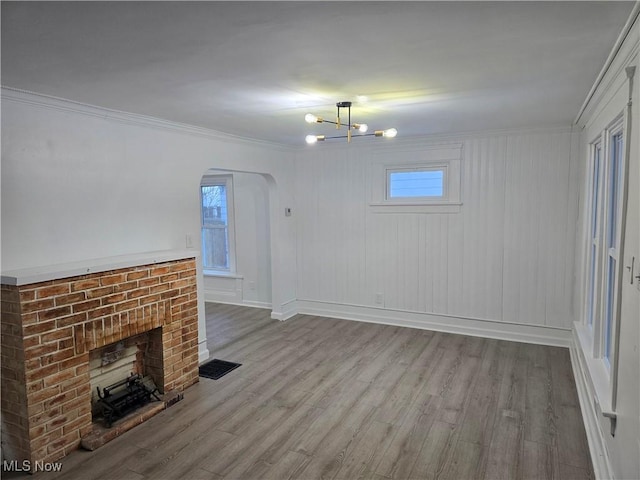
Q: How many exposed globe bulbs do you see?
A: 4